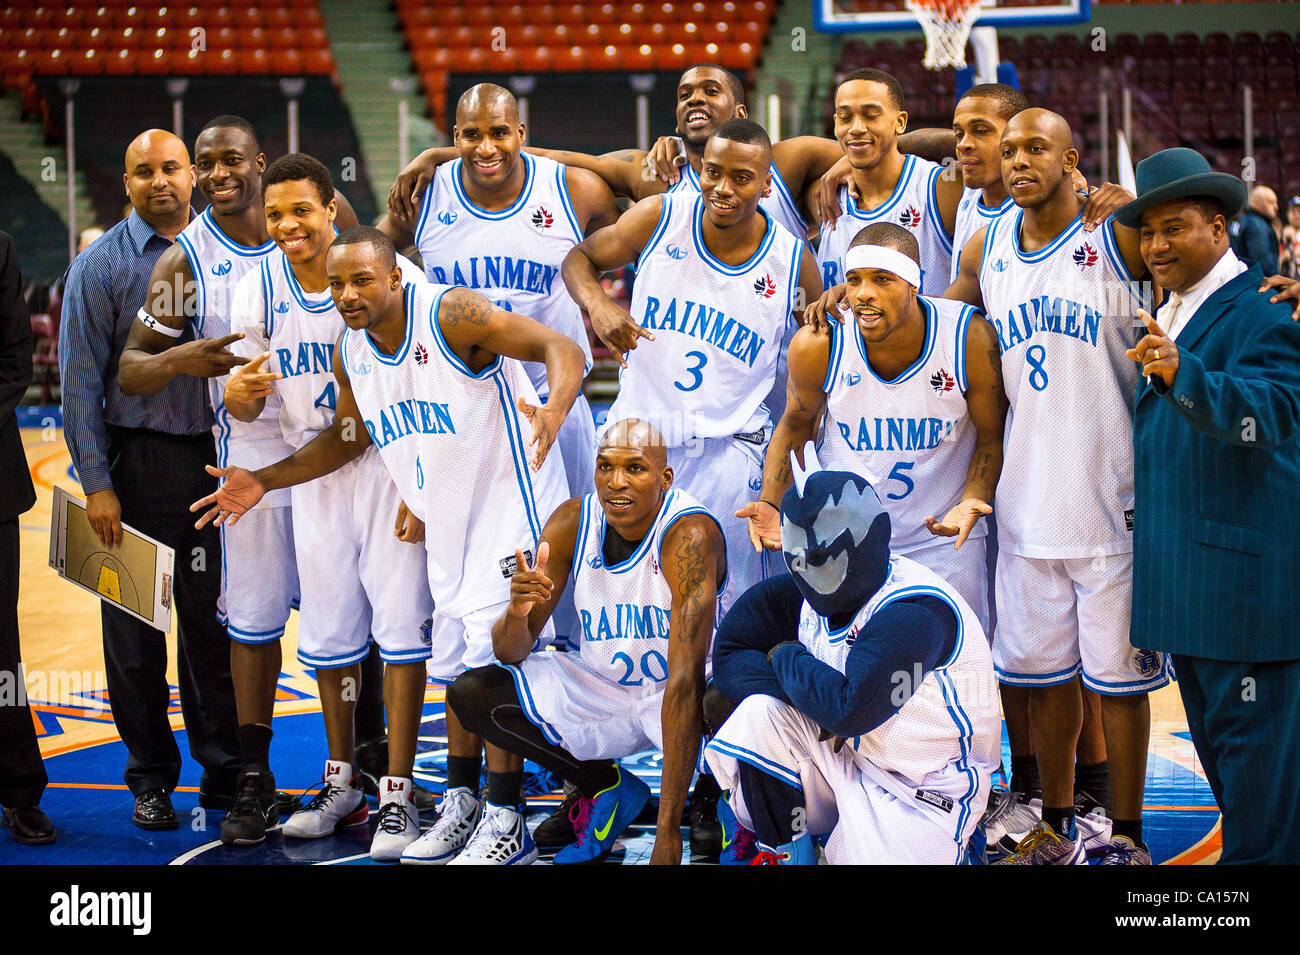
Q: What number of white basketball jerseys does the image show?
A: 12